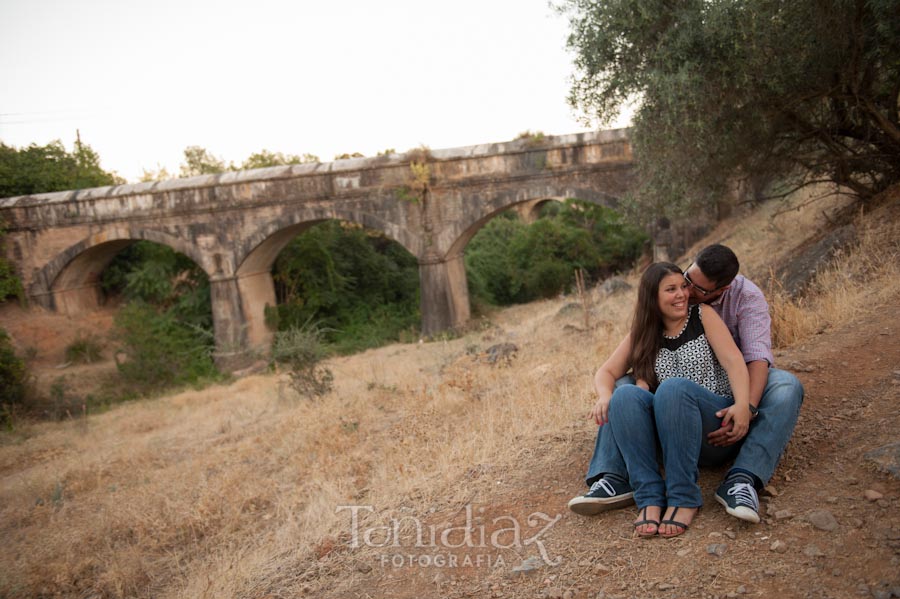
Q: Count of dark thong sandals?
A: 2